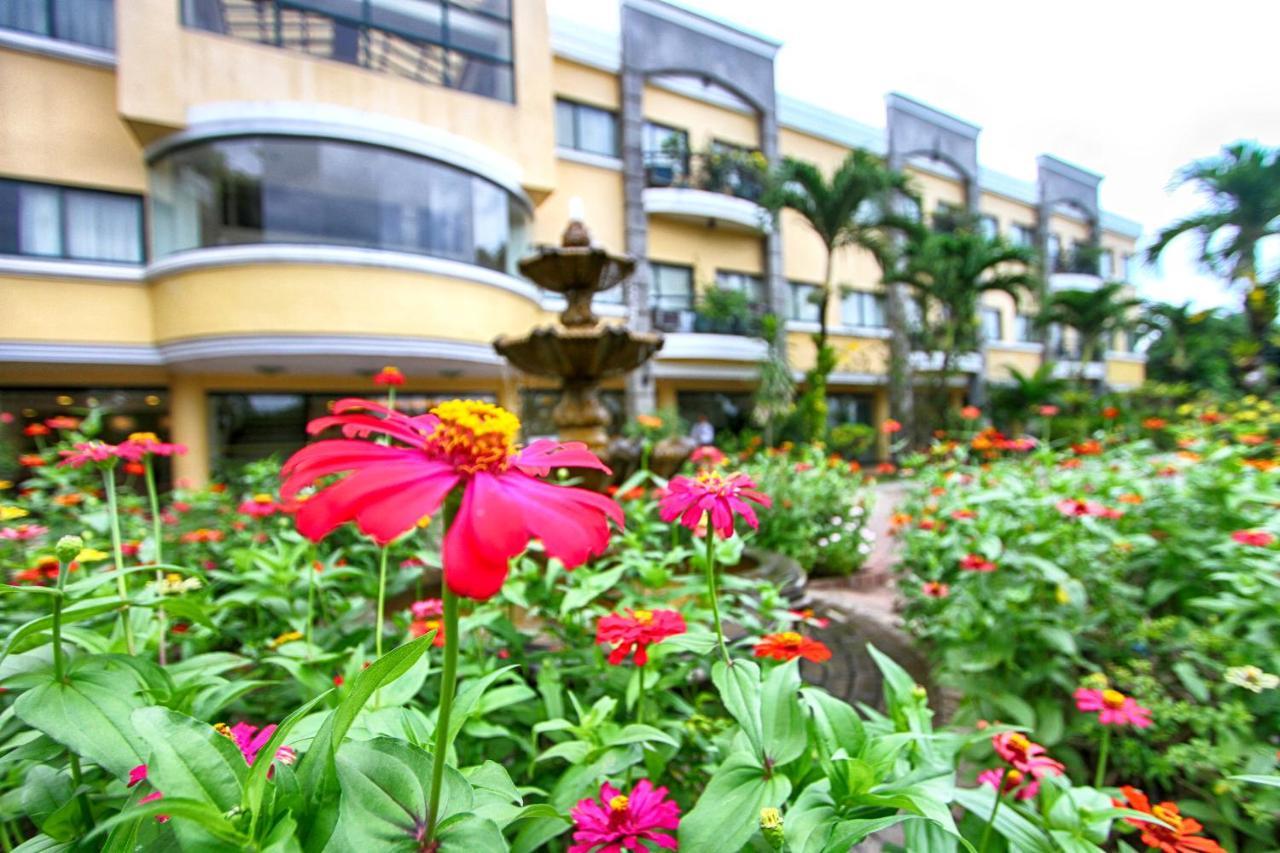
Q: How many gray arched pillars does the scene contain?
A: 3